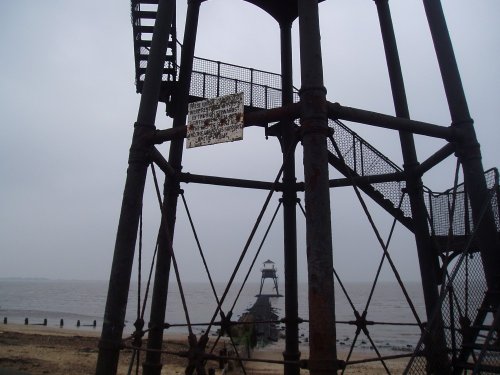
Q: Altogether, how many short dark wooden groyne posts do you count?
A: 6